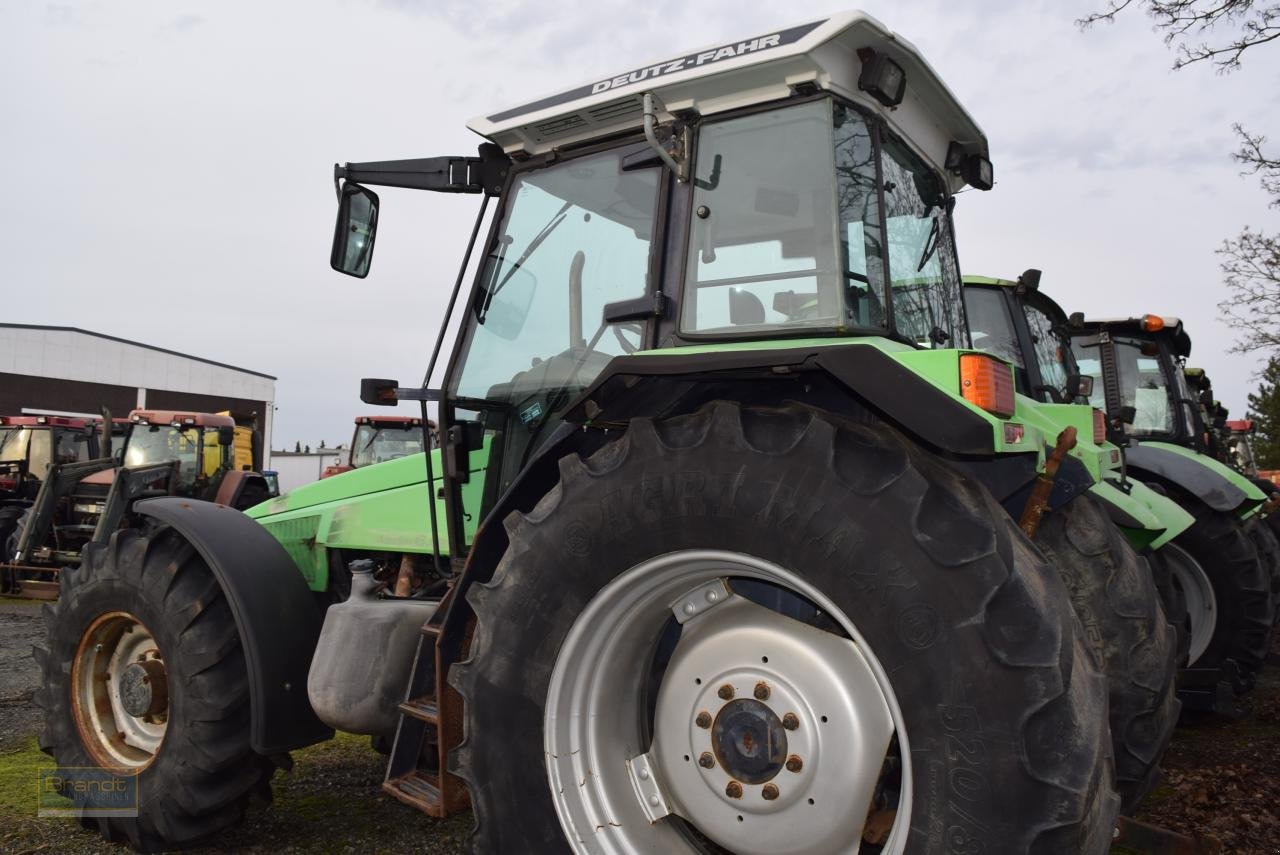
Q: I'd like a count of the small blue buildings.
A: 0